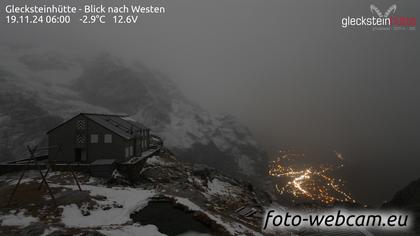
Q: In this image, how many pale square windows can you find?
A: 2